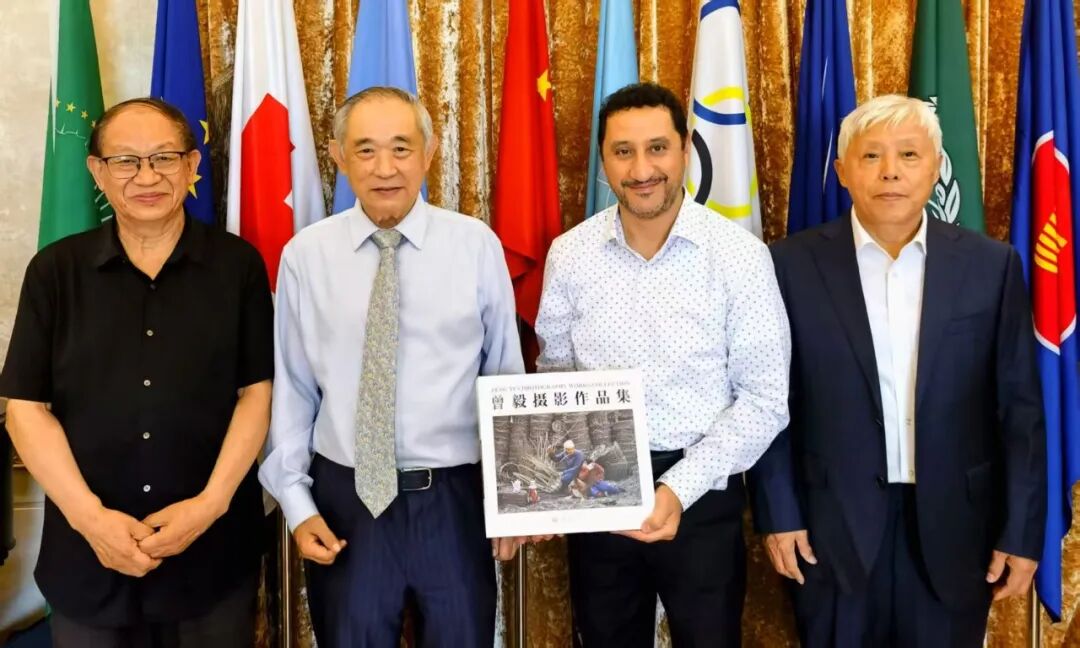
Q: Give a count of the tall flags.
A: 10